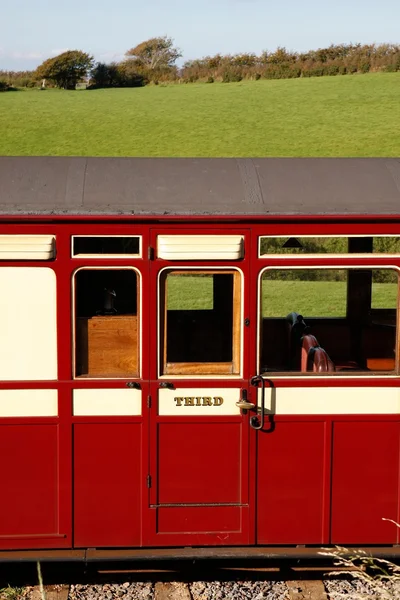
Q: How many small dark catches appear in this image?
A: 2